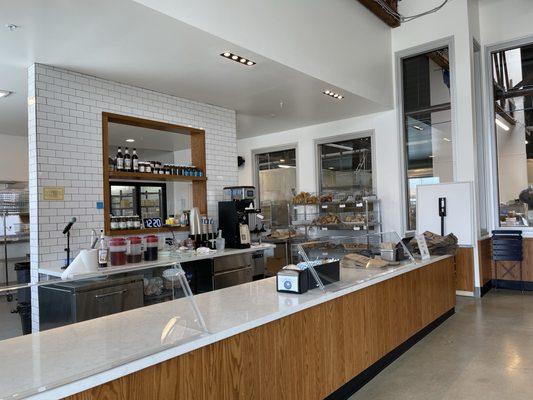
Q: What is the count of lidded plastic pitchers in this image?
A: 3